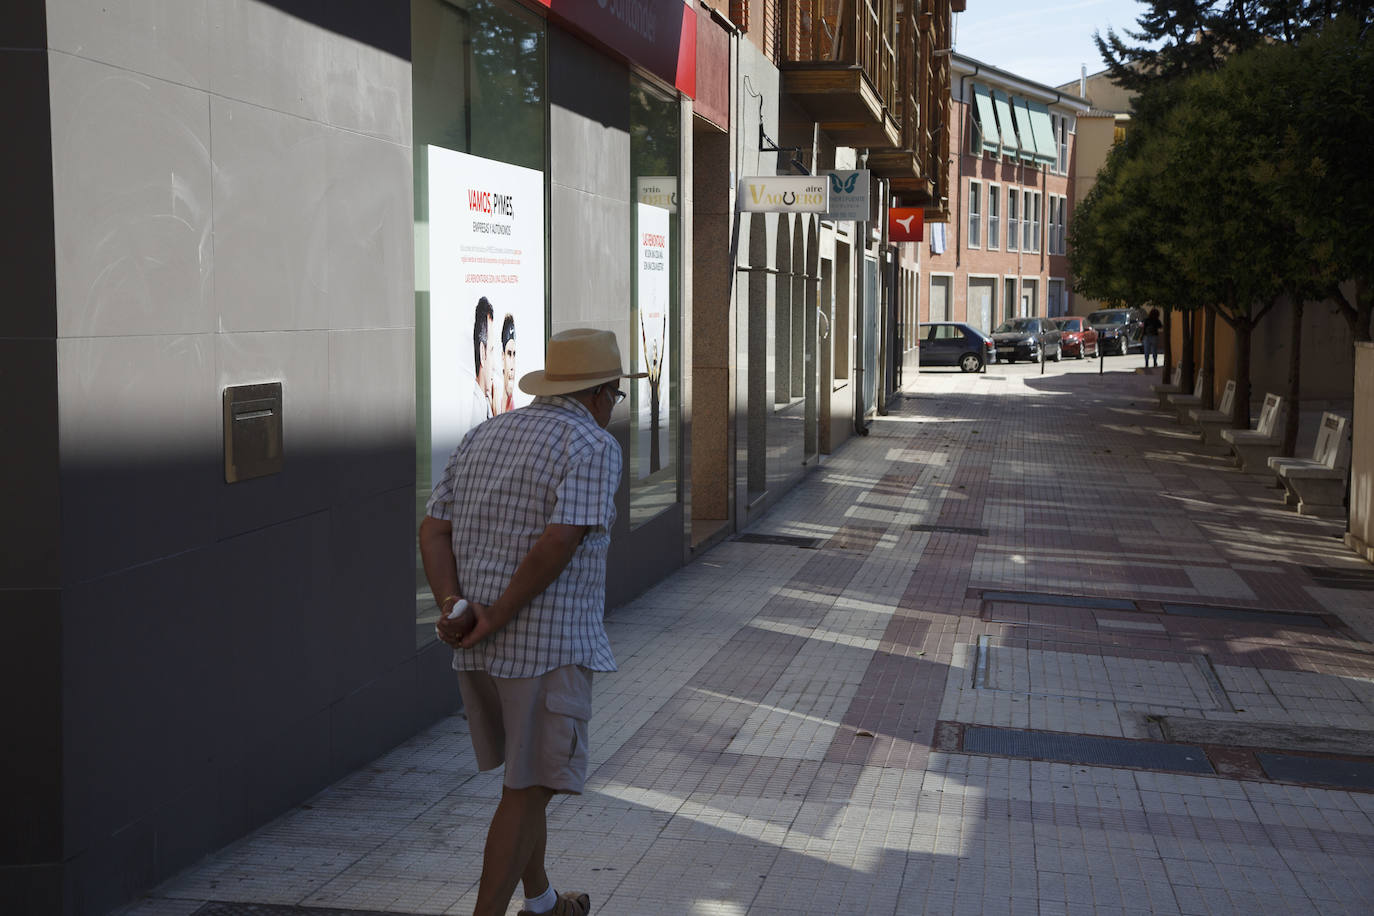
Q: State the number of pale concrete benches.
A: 5